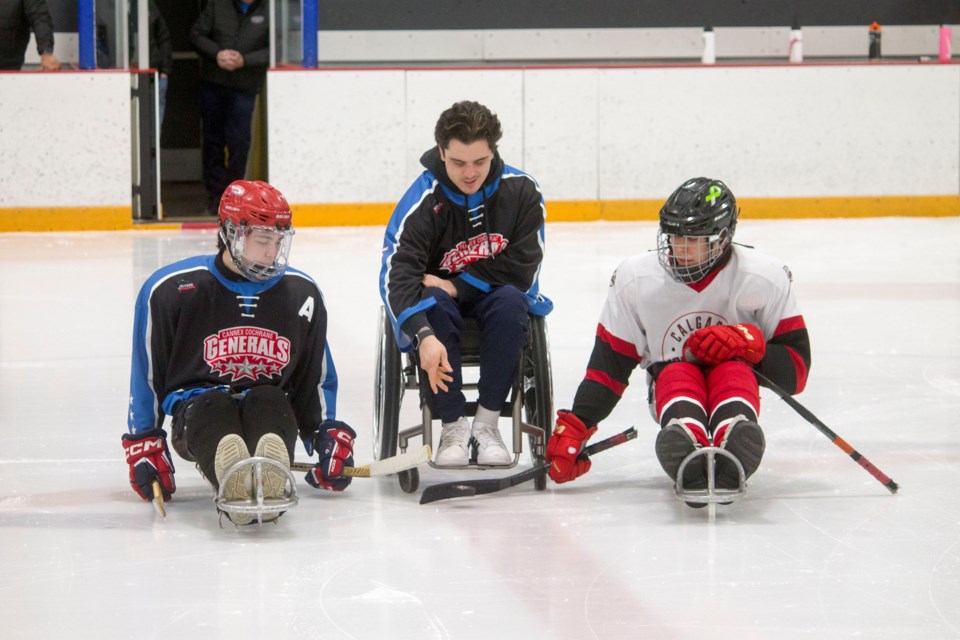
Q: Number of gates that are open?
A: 1